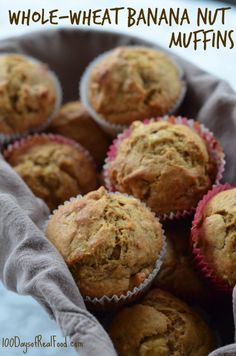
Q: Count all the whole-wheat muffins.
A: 9